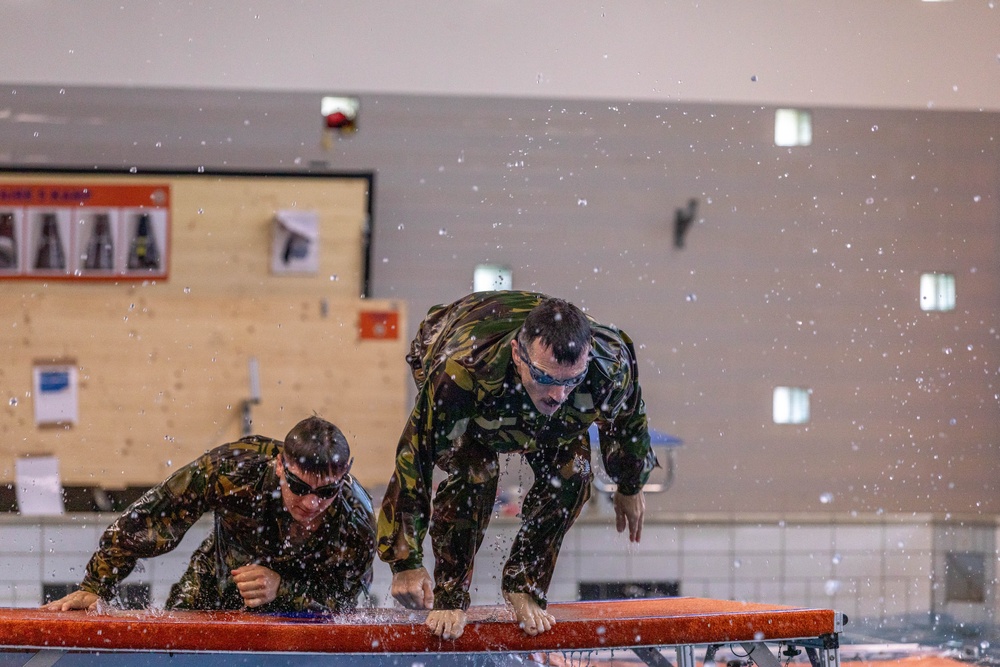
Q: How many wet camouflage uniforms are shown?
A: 2